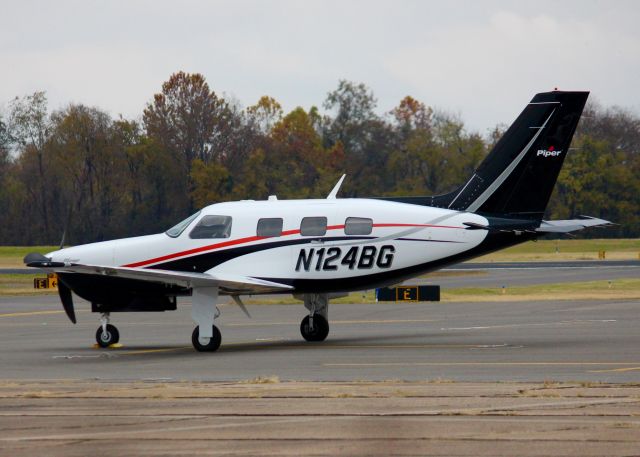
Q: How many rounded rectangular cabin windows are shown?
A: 3